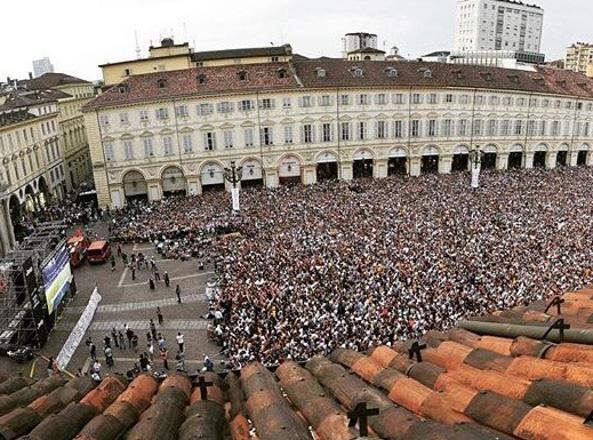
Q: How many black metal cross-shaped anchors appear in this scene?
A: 5